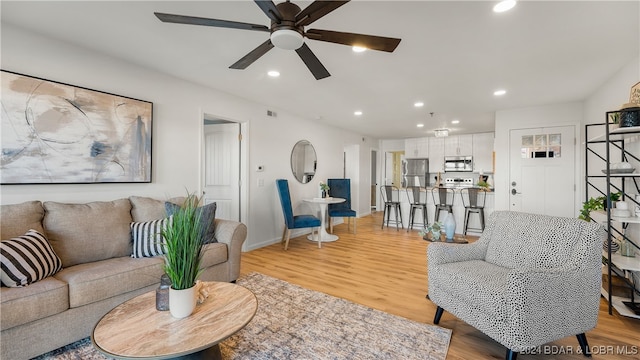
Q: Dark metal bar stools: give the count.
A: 4